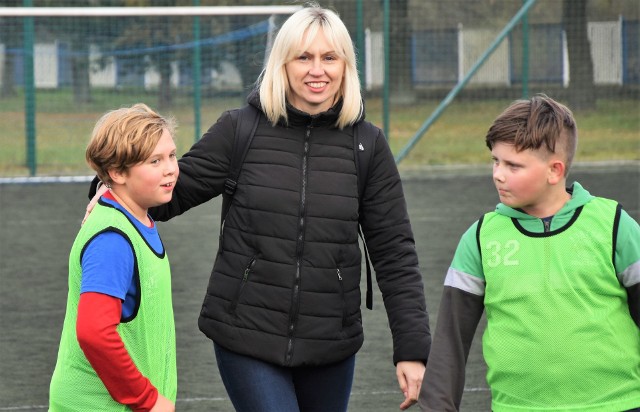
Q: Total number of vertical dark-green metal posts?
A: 5